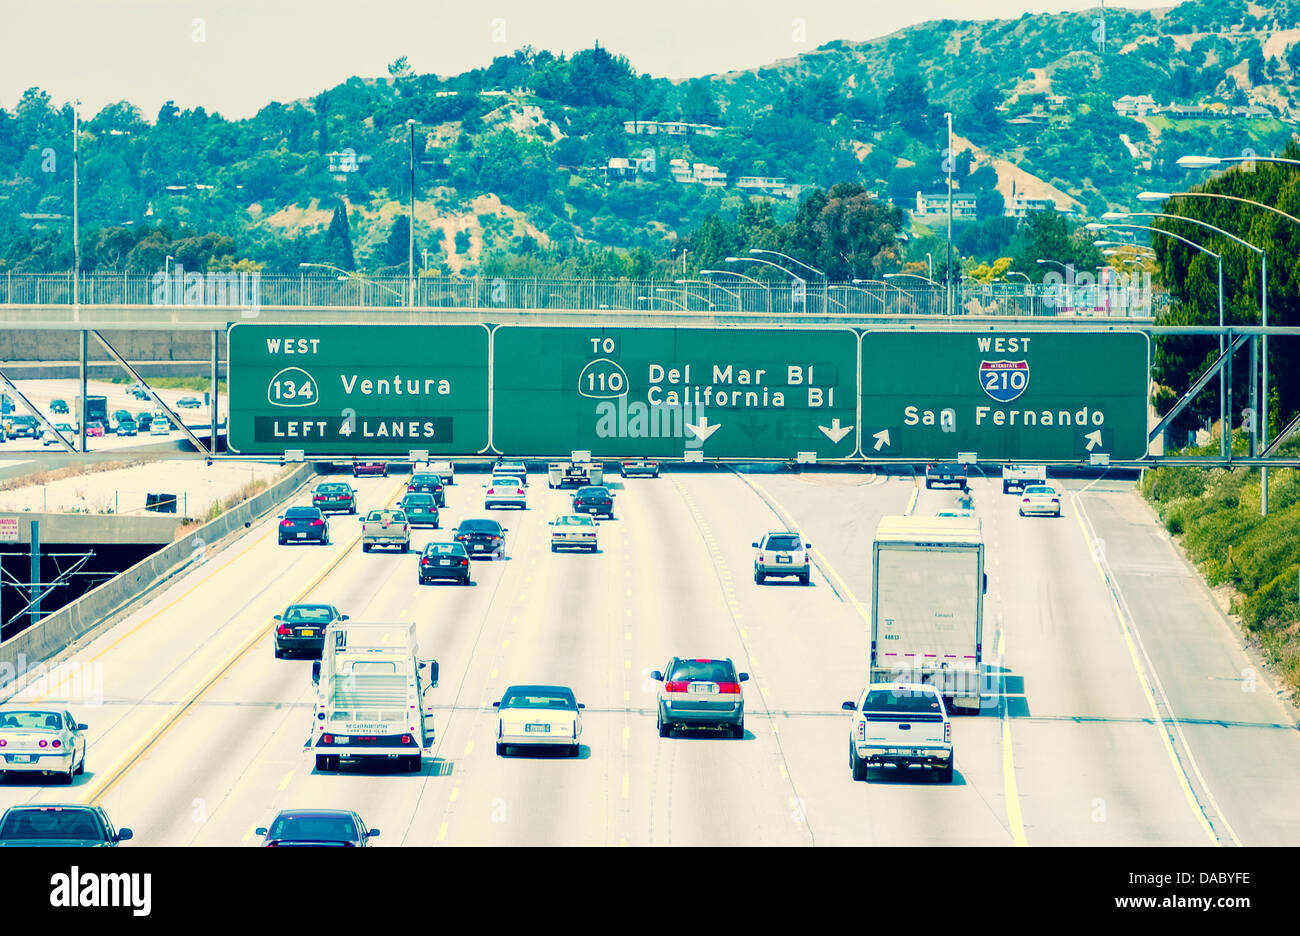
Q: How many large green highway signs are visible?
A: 3